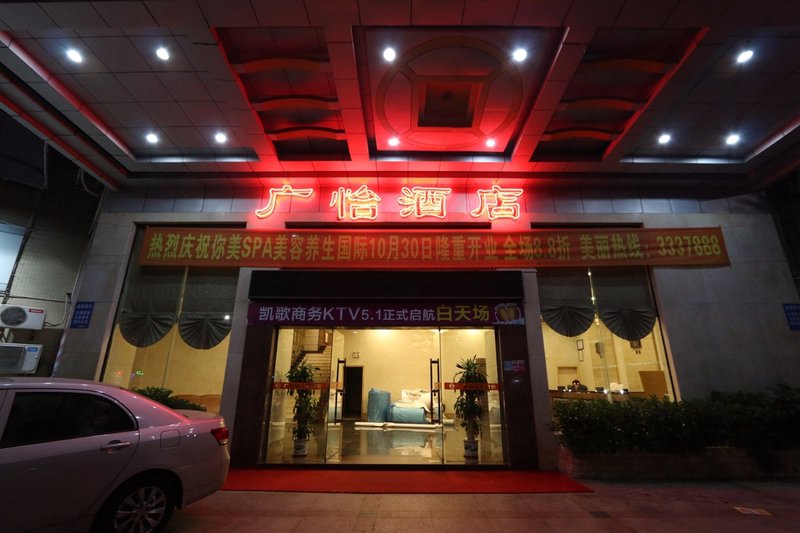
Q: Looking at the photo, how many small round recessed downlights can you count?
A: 11